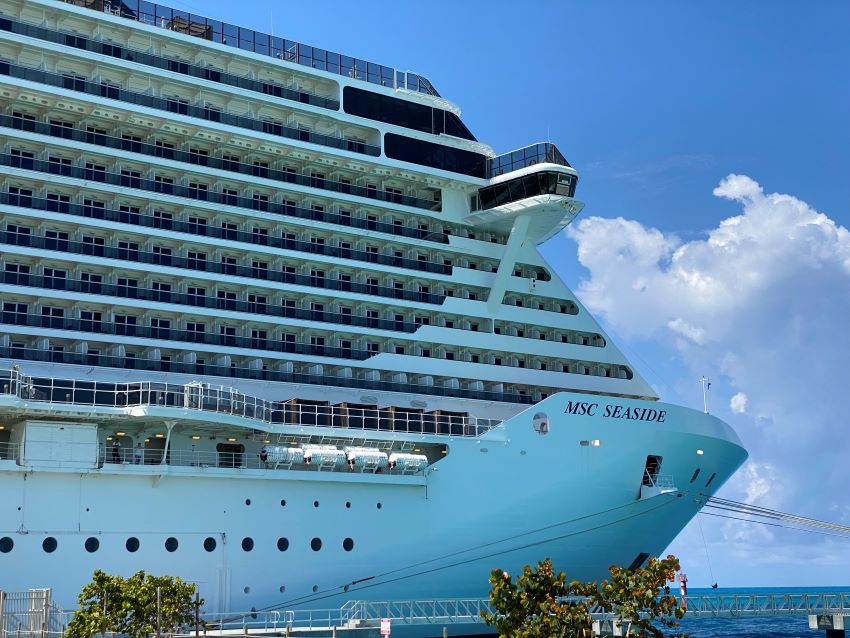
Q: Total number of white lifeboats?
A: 4